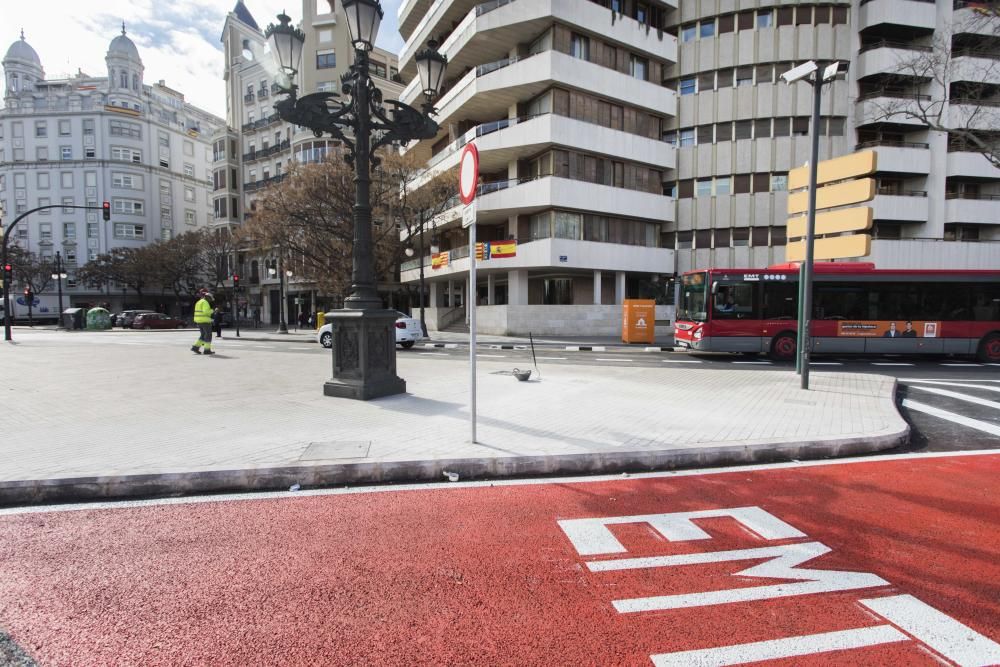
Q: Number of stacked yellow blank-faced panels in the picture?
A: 4